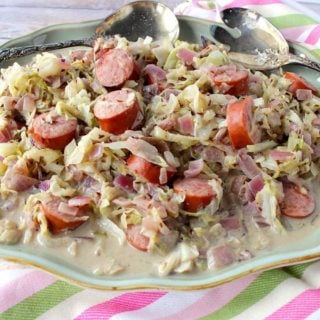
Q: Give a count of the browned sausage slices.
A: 11